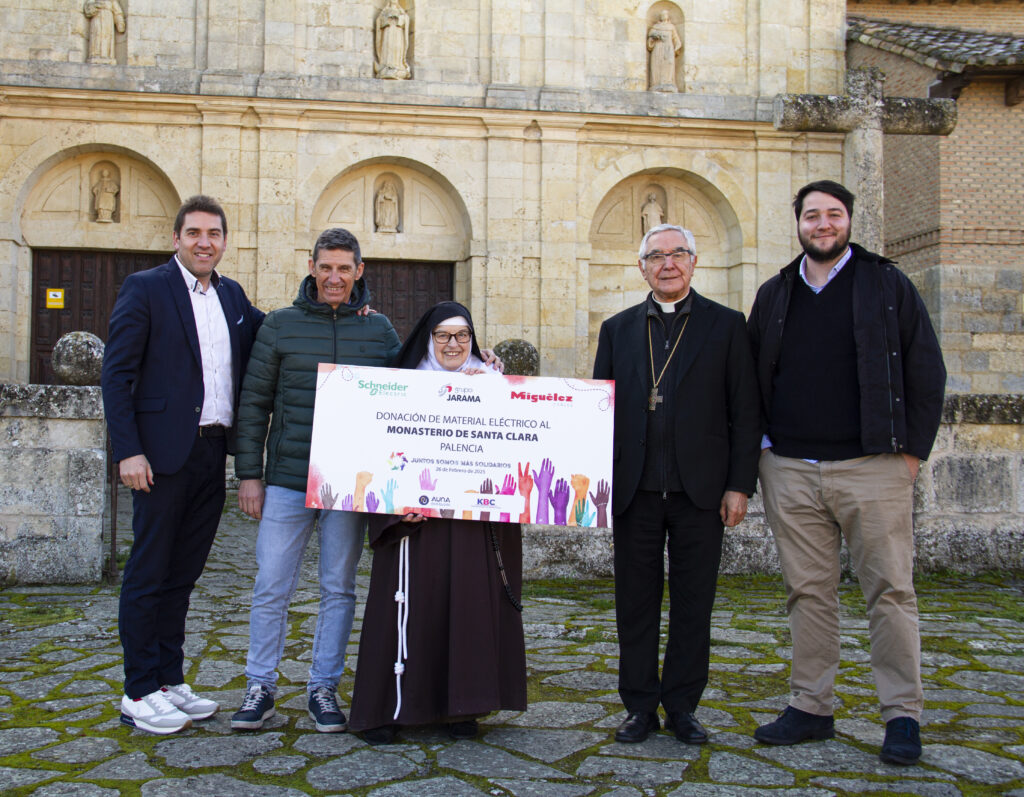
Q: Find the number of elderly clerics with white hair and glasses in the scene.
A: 1